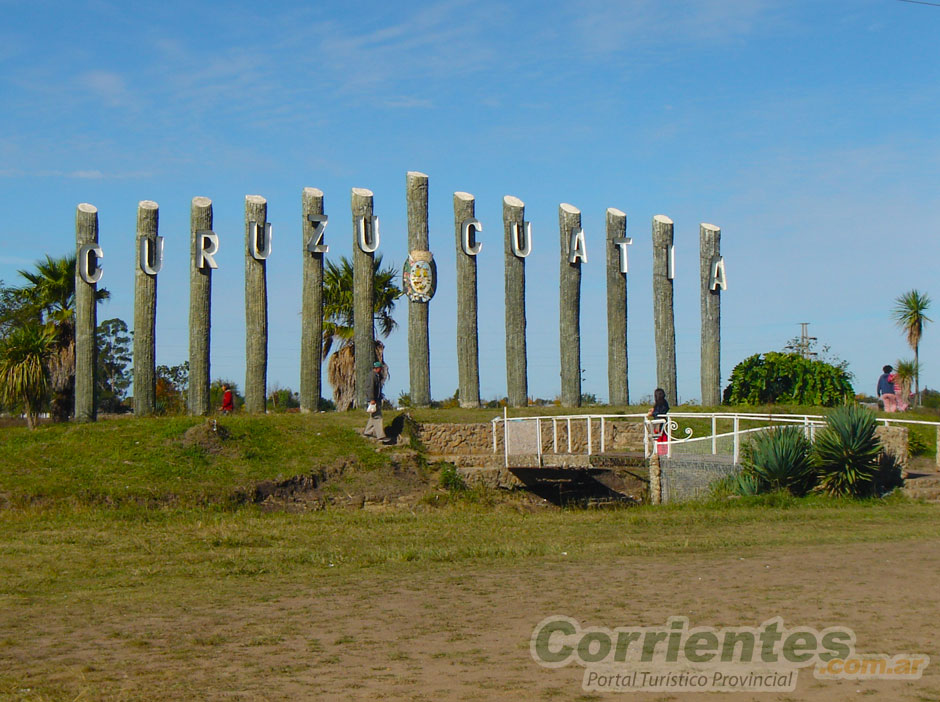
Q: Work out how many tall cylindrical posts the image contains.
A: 13